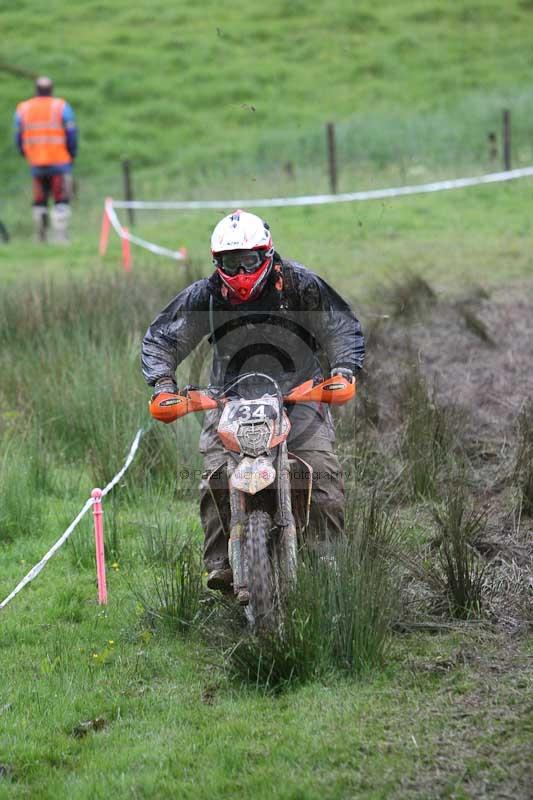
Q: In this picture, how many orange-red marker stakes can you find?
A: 4